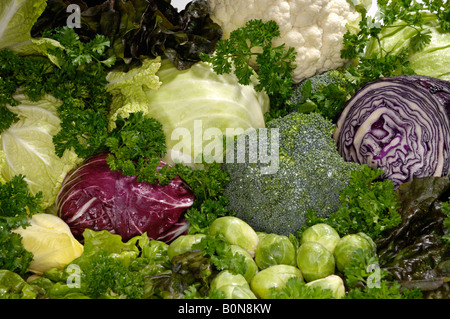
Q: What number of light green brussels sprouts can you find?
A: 10